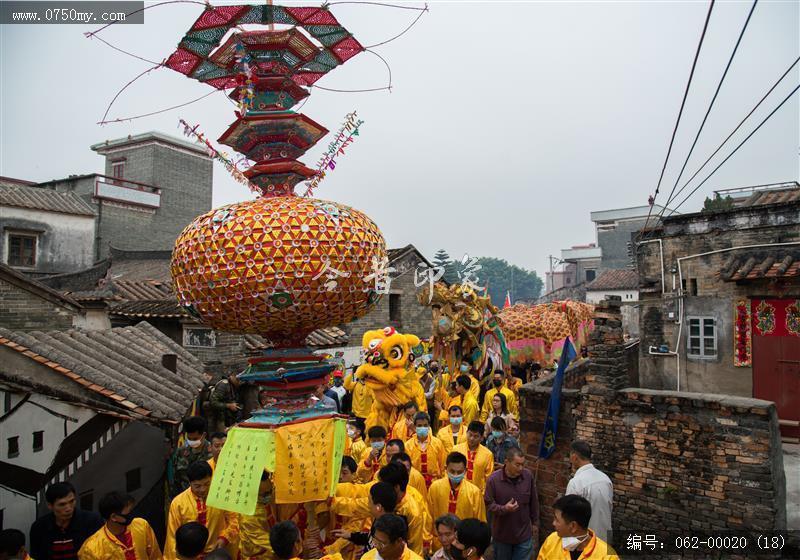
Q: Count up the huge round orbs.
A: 1